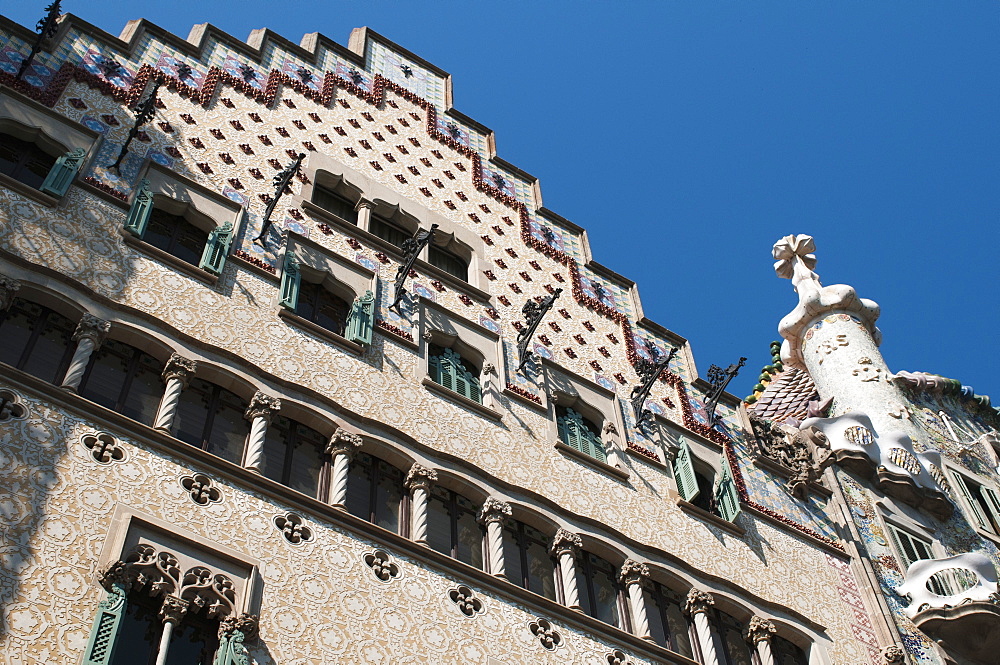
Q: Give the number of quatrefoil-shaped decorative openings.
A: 8